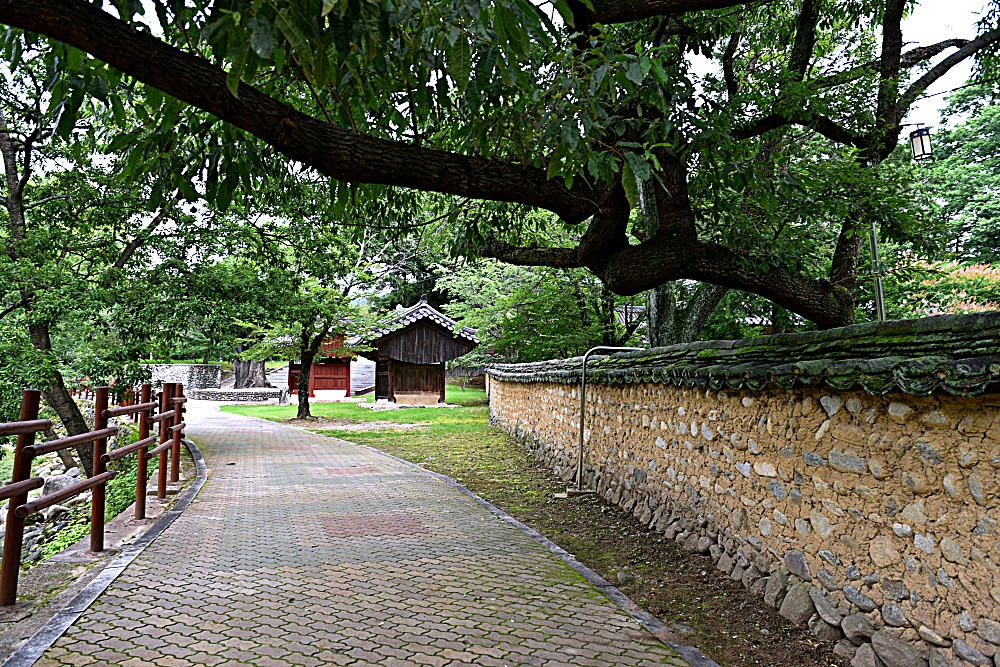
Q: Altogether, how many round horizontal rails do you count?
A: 10